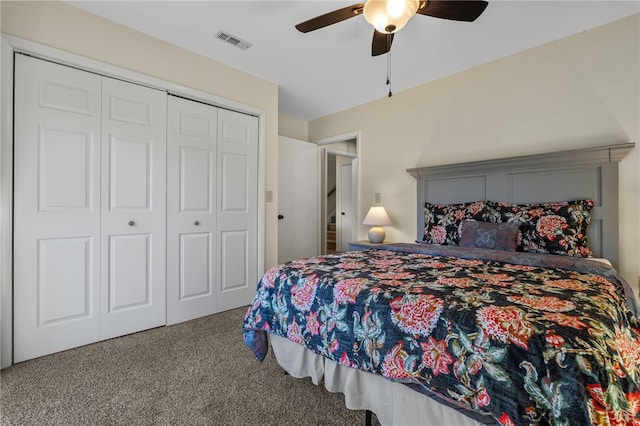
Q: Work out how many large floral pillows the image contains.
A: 2